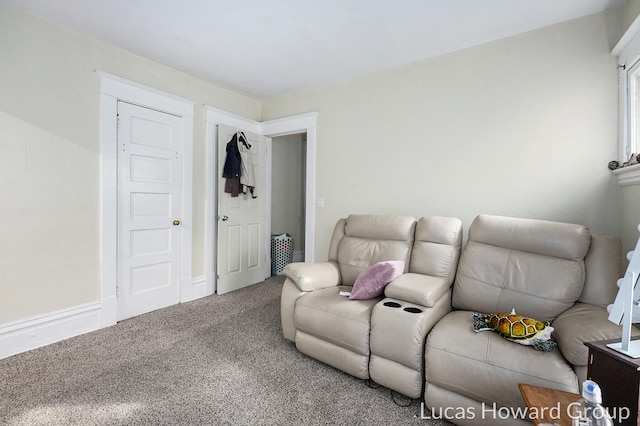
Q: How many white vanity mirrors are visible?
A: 1